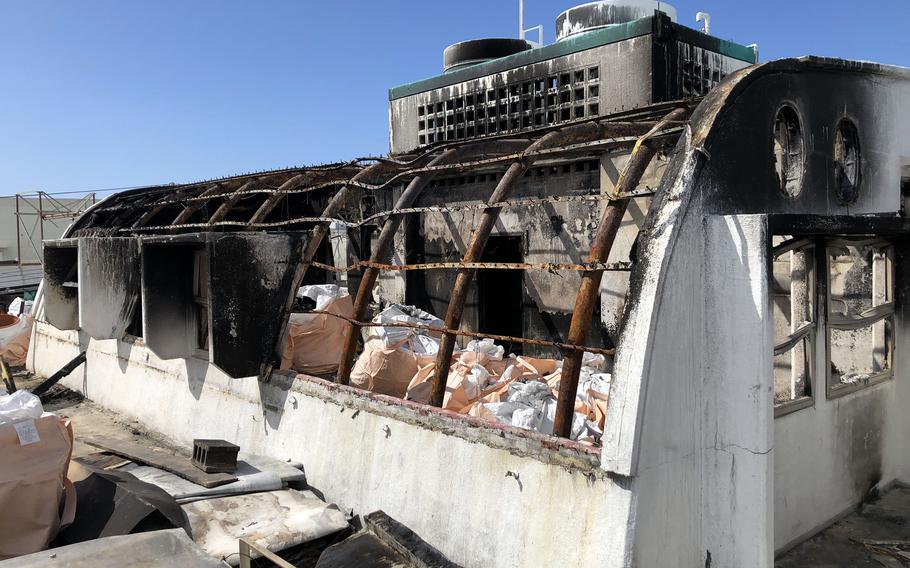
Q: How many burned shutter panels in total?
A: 4